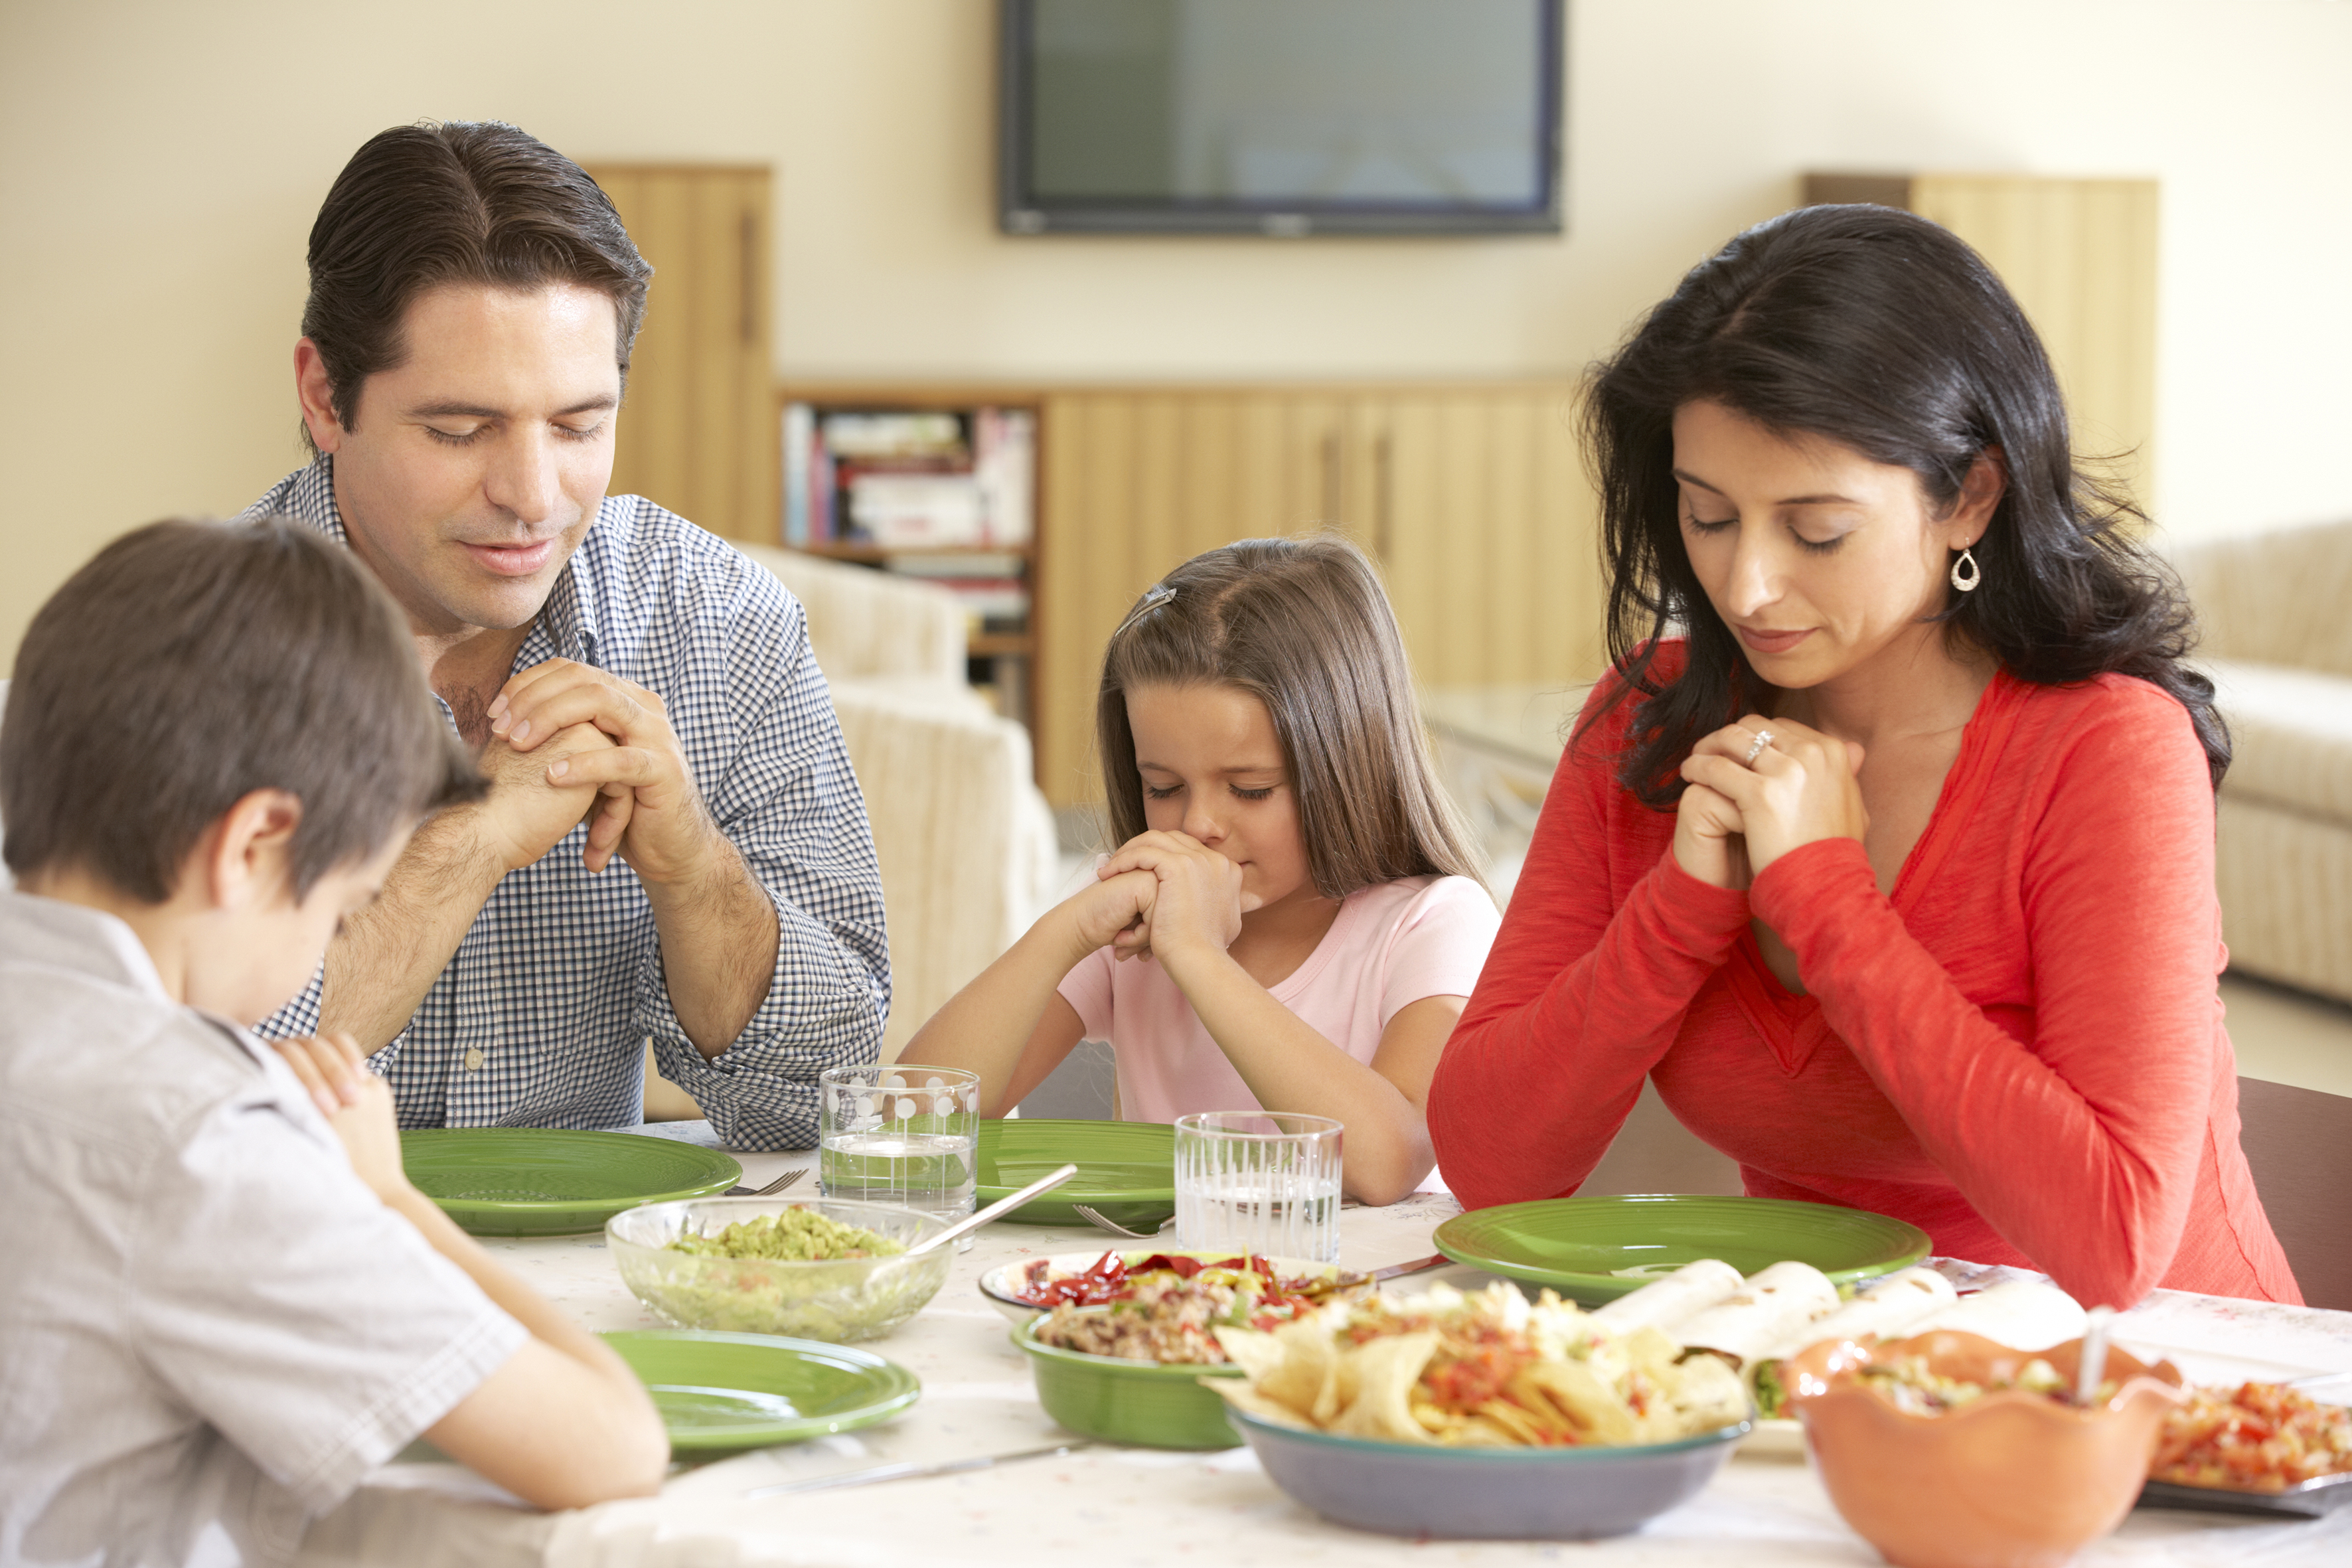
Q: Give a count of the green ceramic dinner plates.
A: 4